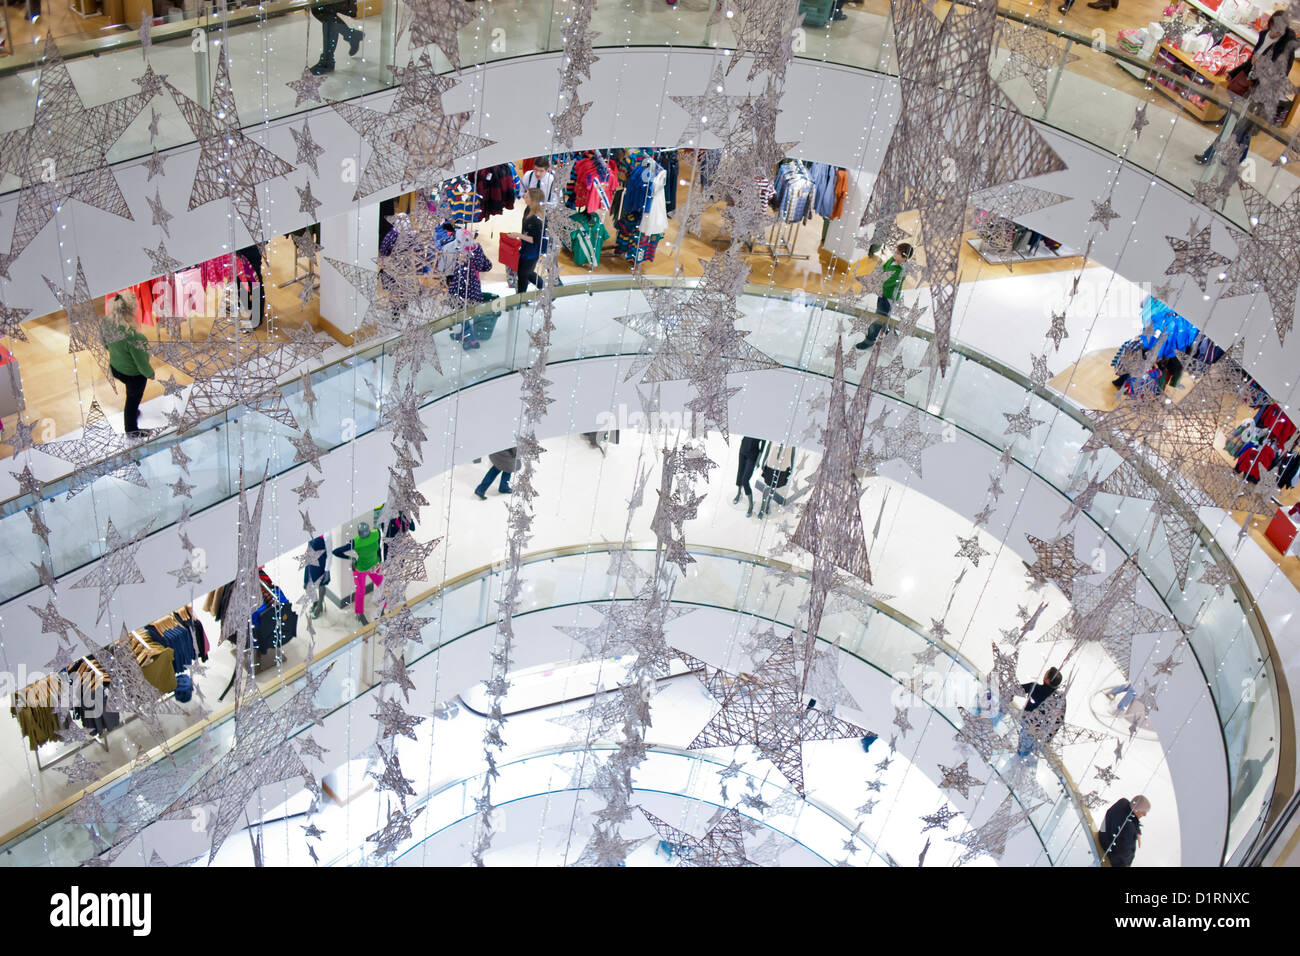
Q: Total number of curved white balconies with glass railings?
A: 4